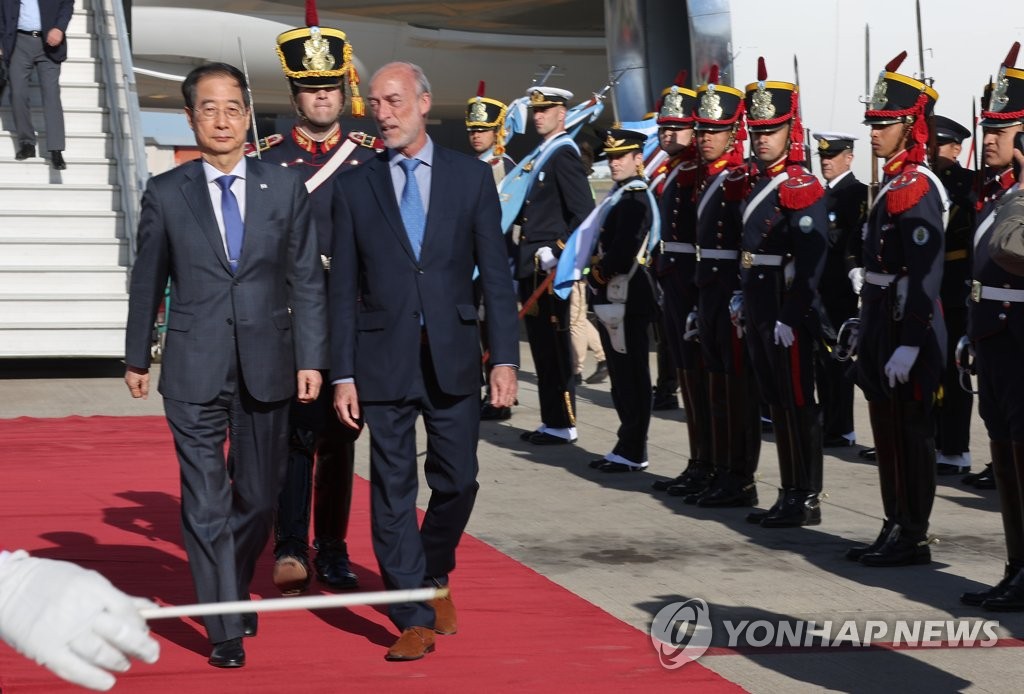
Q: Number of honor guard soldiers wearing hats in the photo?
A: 11